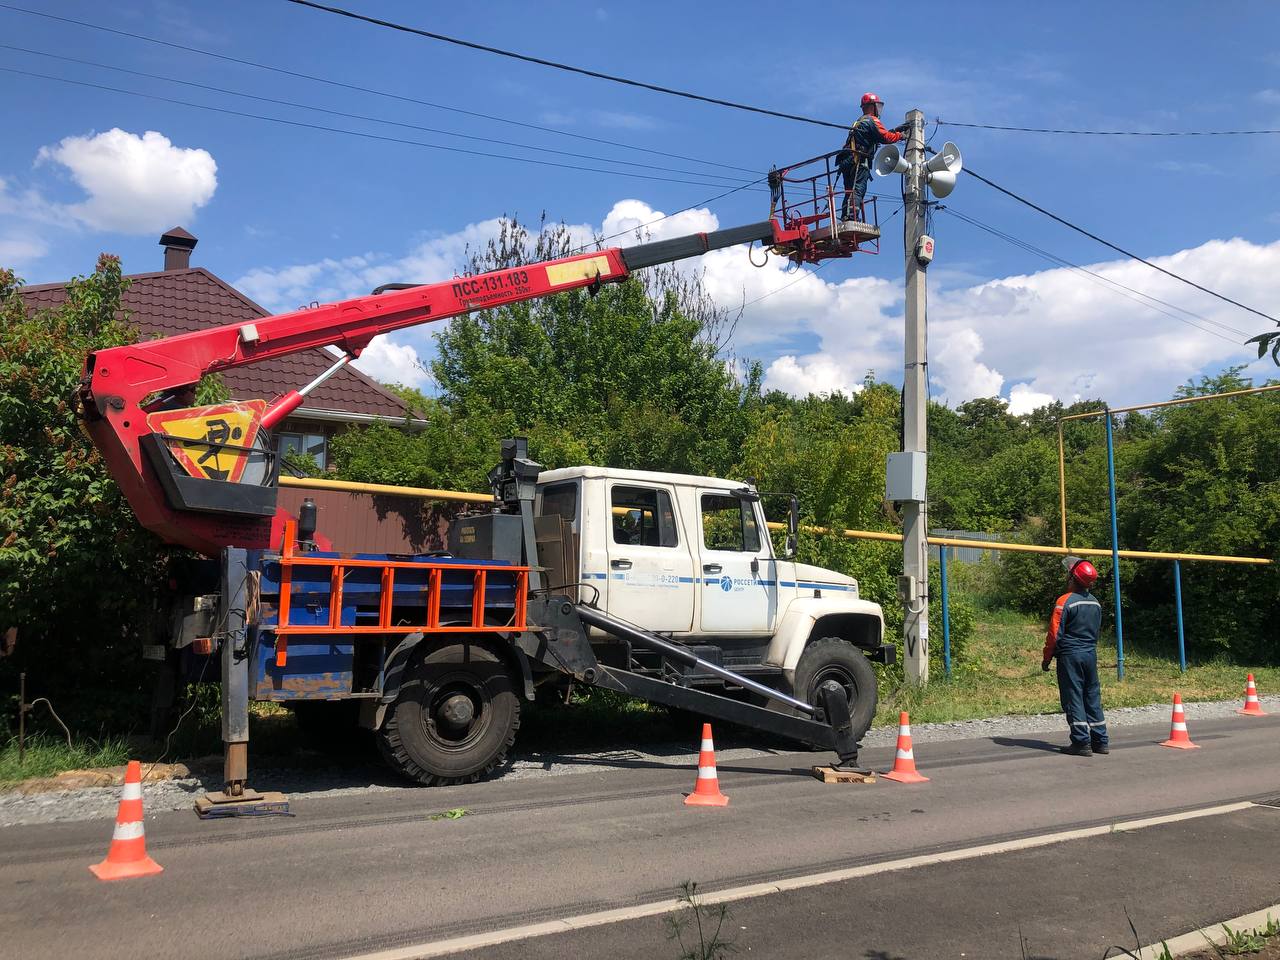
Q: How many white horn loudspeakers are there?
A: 3